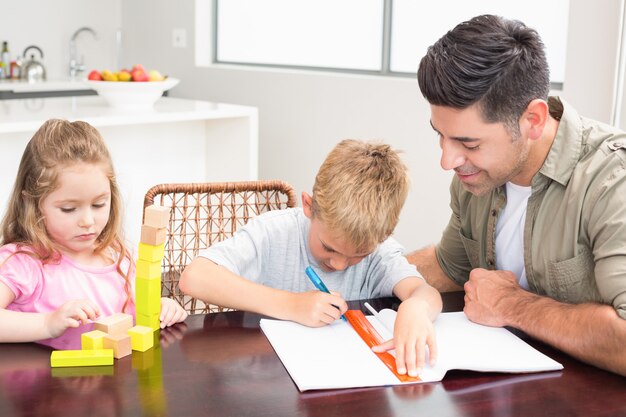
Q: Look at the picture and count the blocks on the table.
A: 11